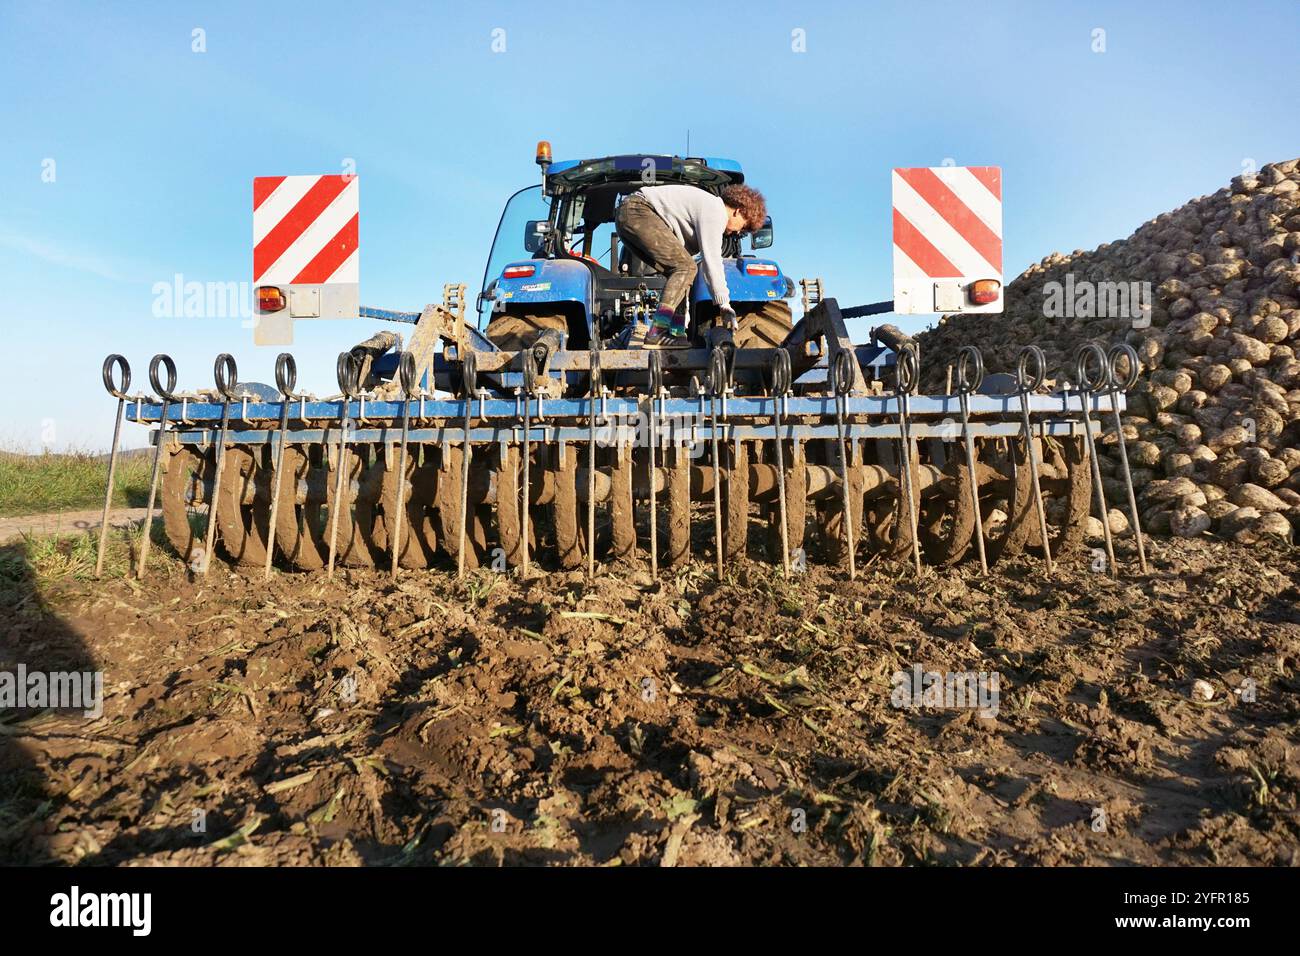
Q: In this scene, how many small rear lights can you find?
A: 4